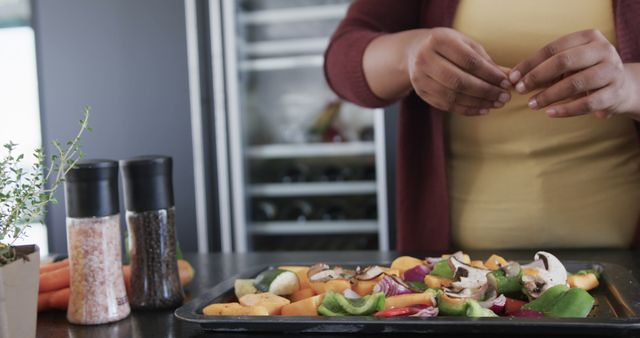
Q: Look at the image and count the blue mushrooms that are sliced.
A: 0